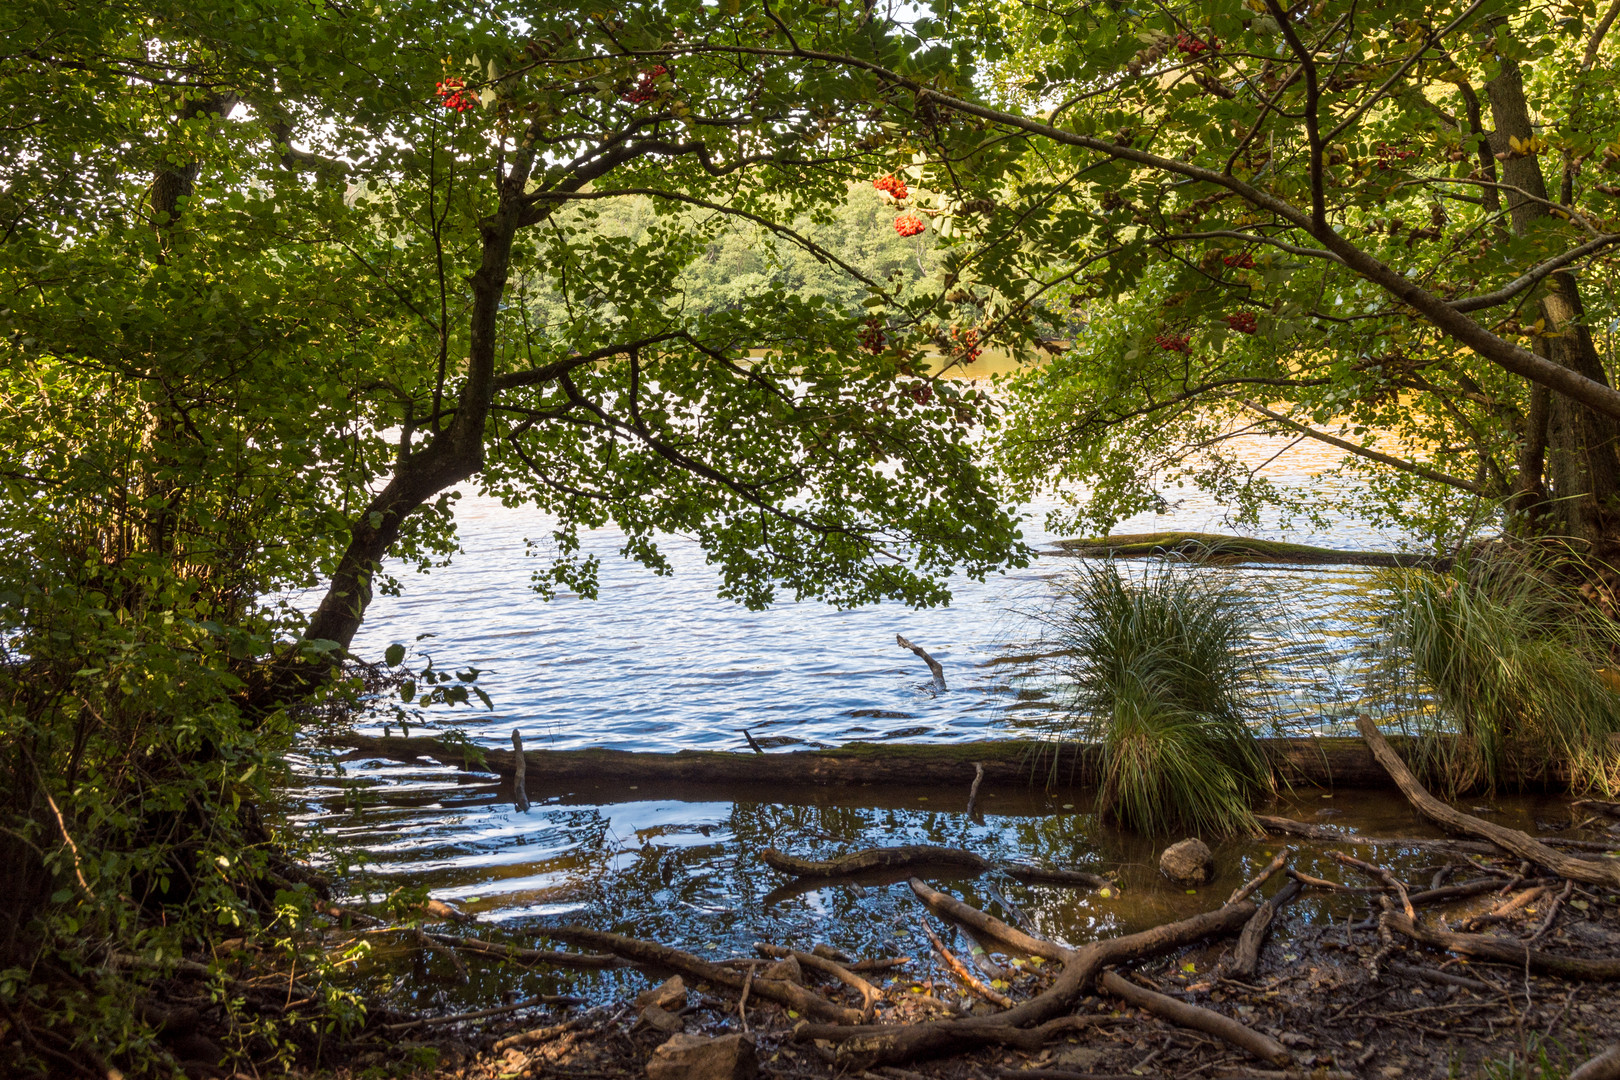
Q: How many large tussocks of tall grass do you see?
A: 2